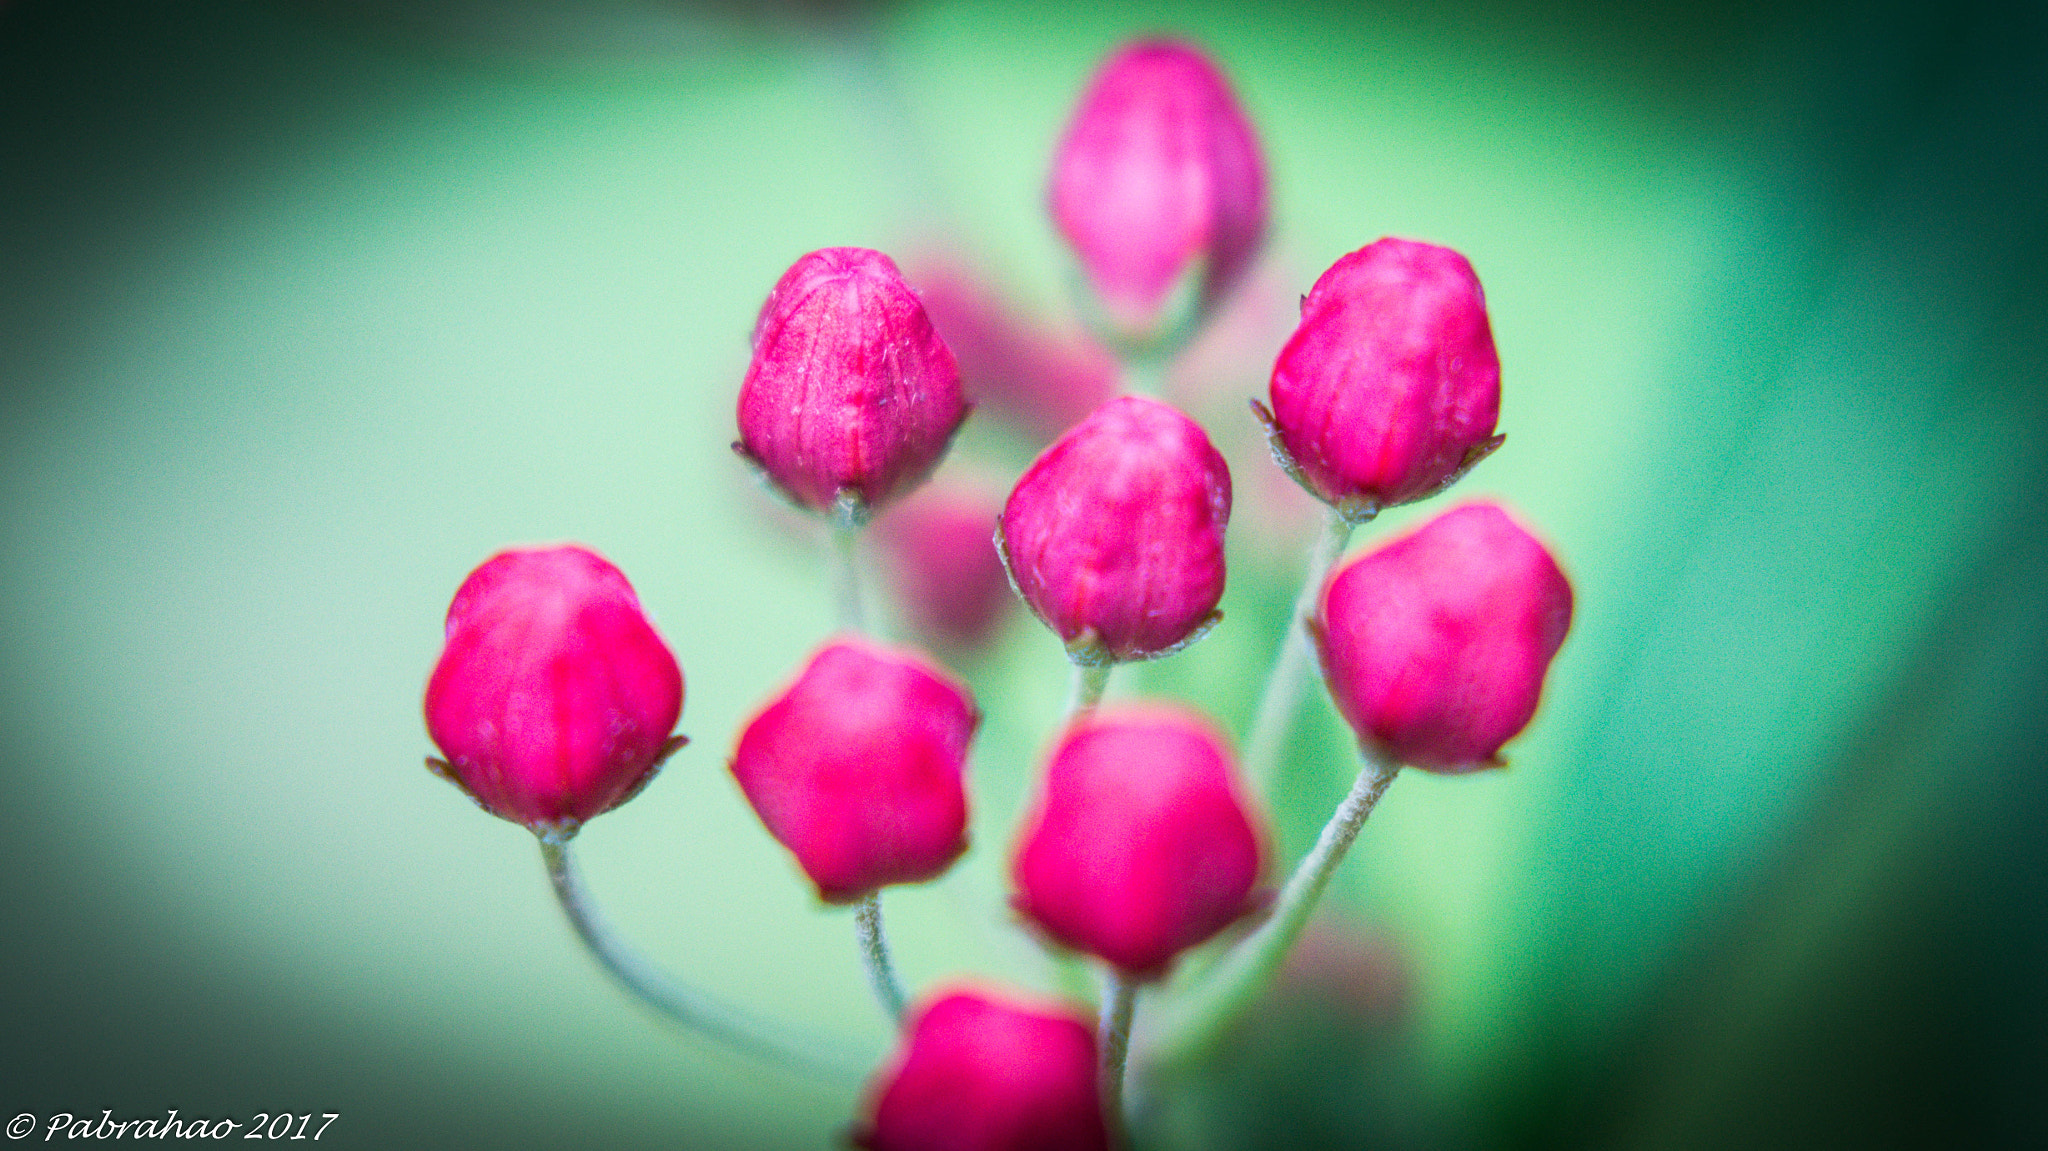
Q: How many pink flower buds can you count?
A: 9